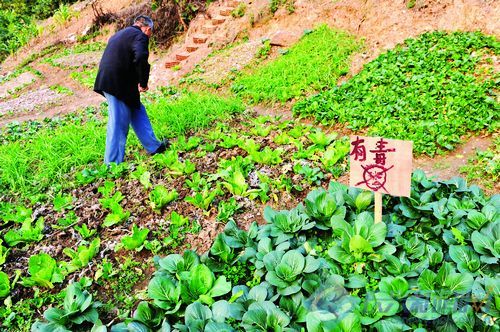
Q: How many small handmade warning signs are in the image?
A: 1